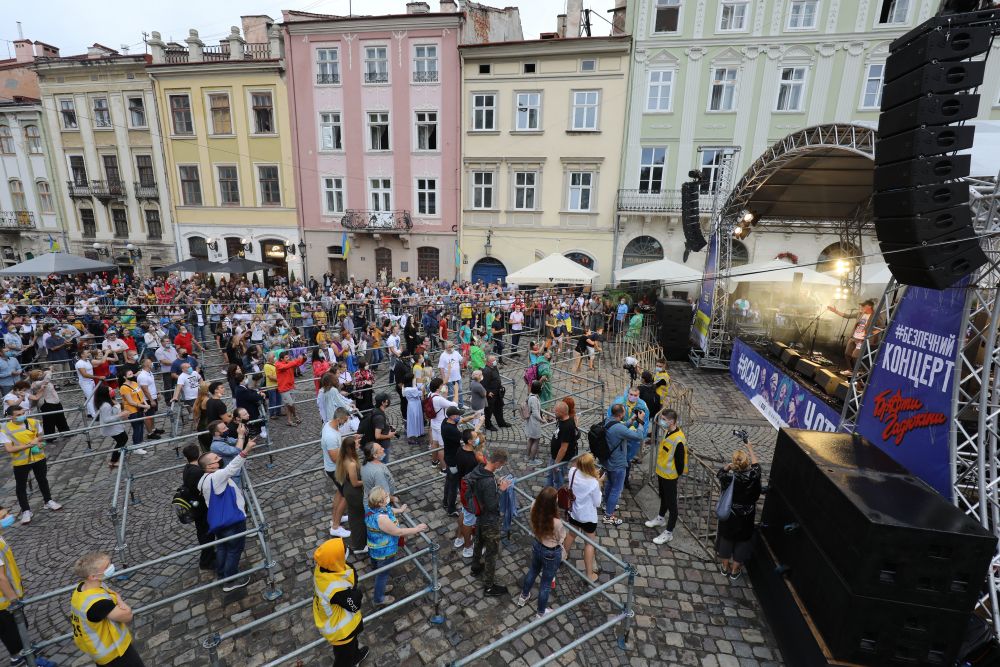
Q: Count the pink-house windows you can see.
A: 9